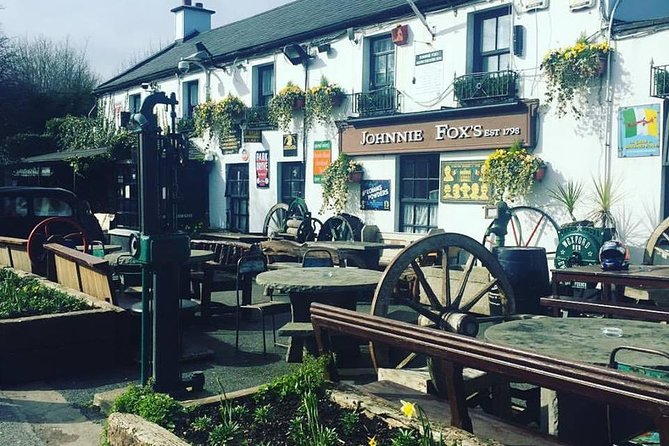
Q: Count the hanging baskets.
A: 7